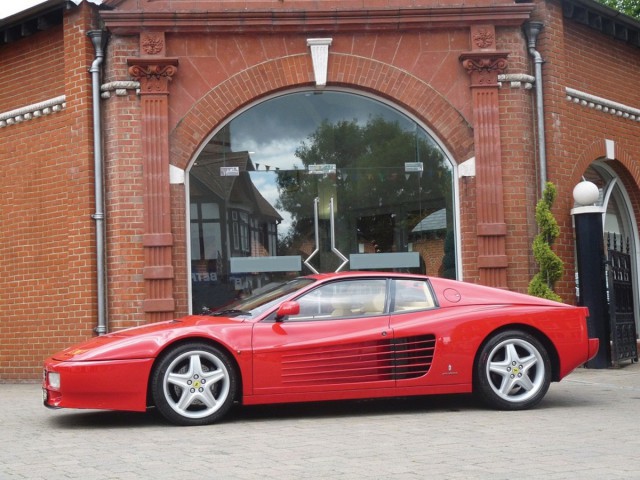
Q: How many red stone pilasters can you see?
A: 2